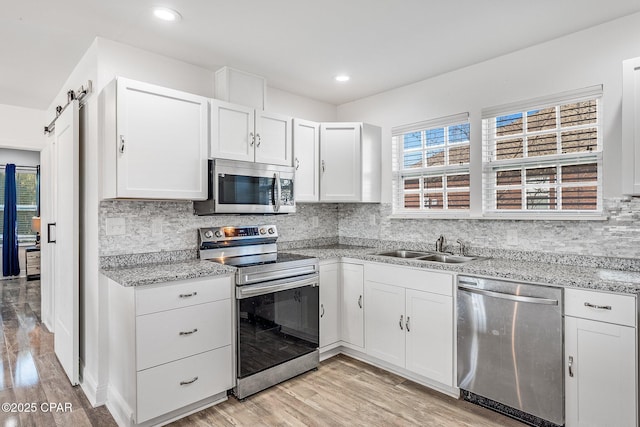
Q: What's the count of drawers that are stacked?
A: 3